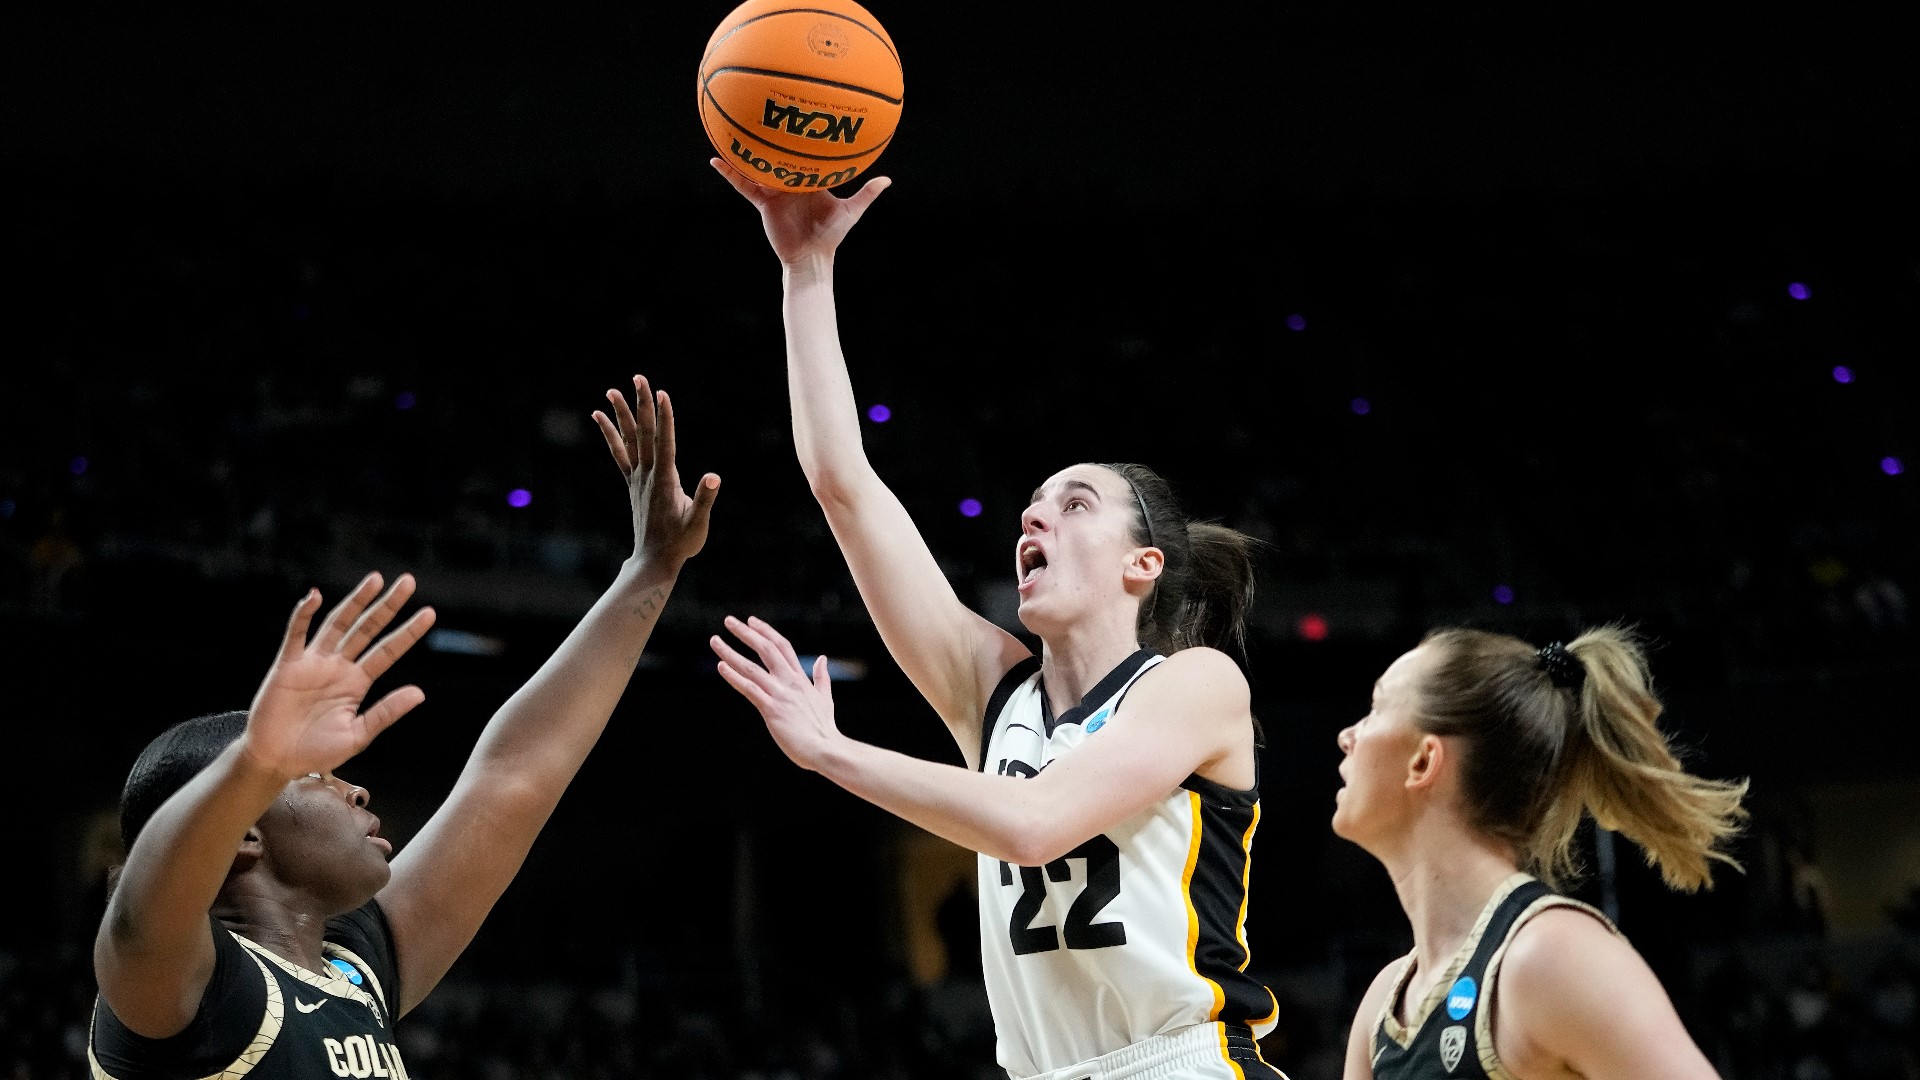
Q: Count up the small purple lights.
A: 11